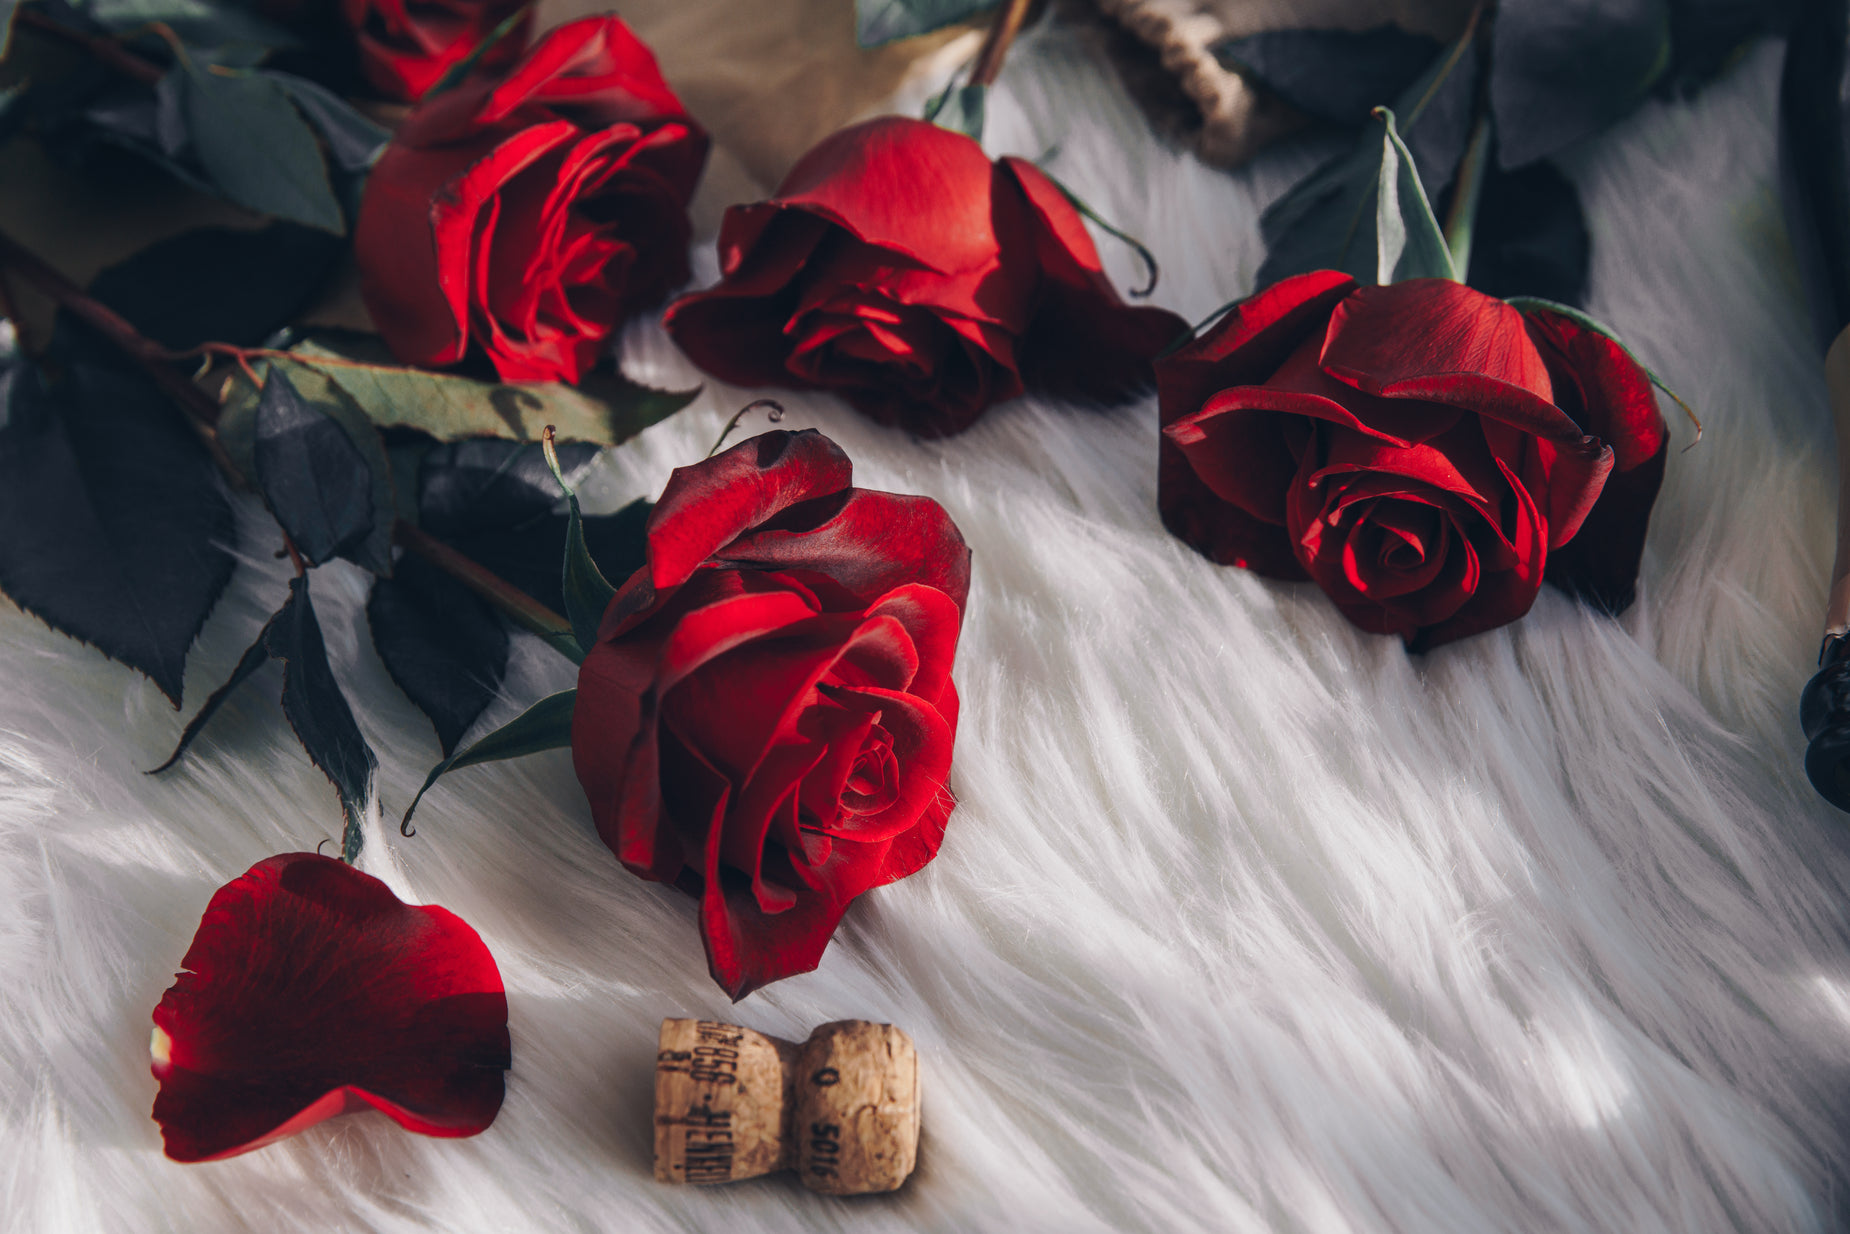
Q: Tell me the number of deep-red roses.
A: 5